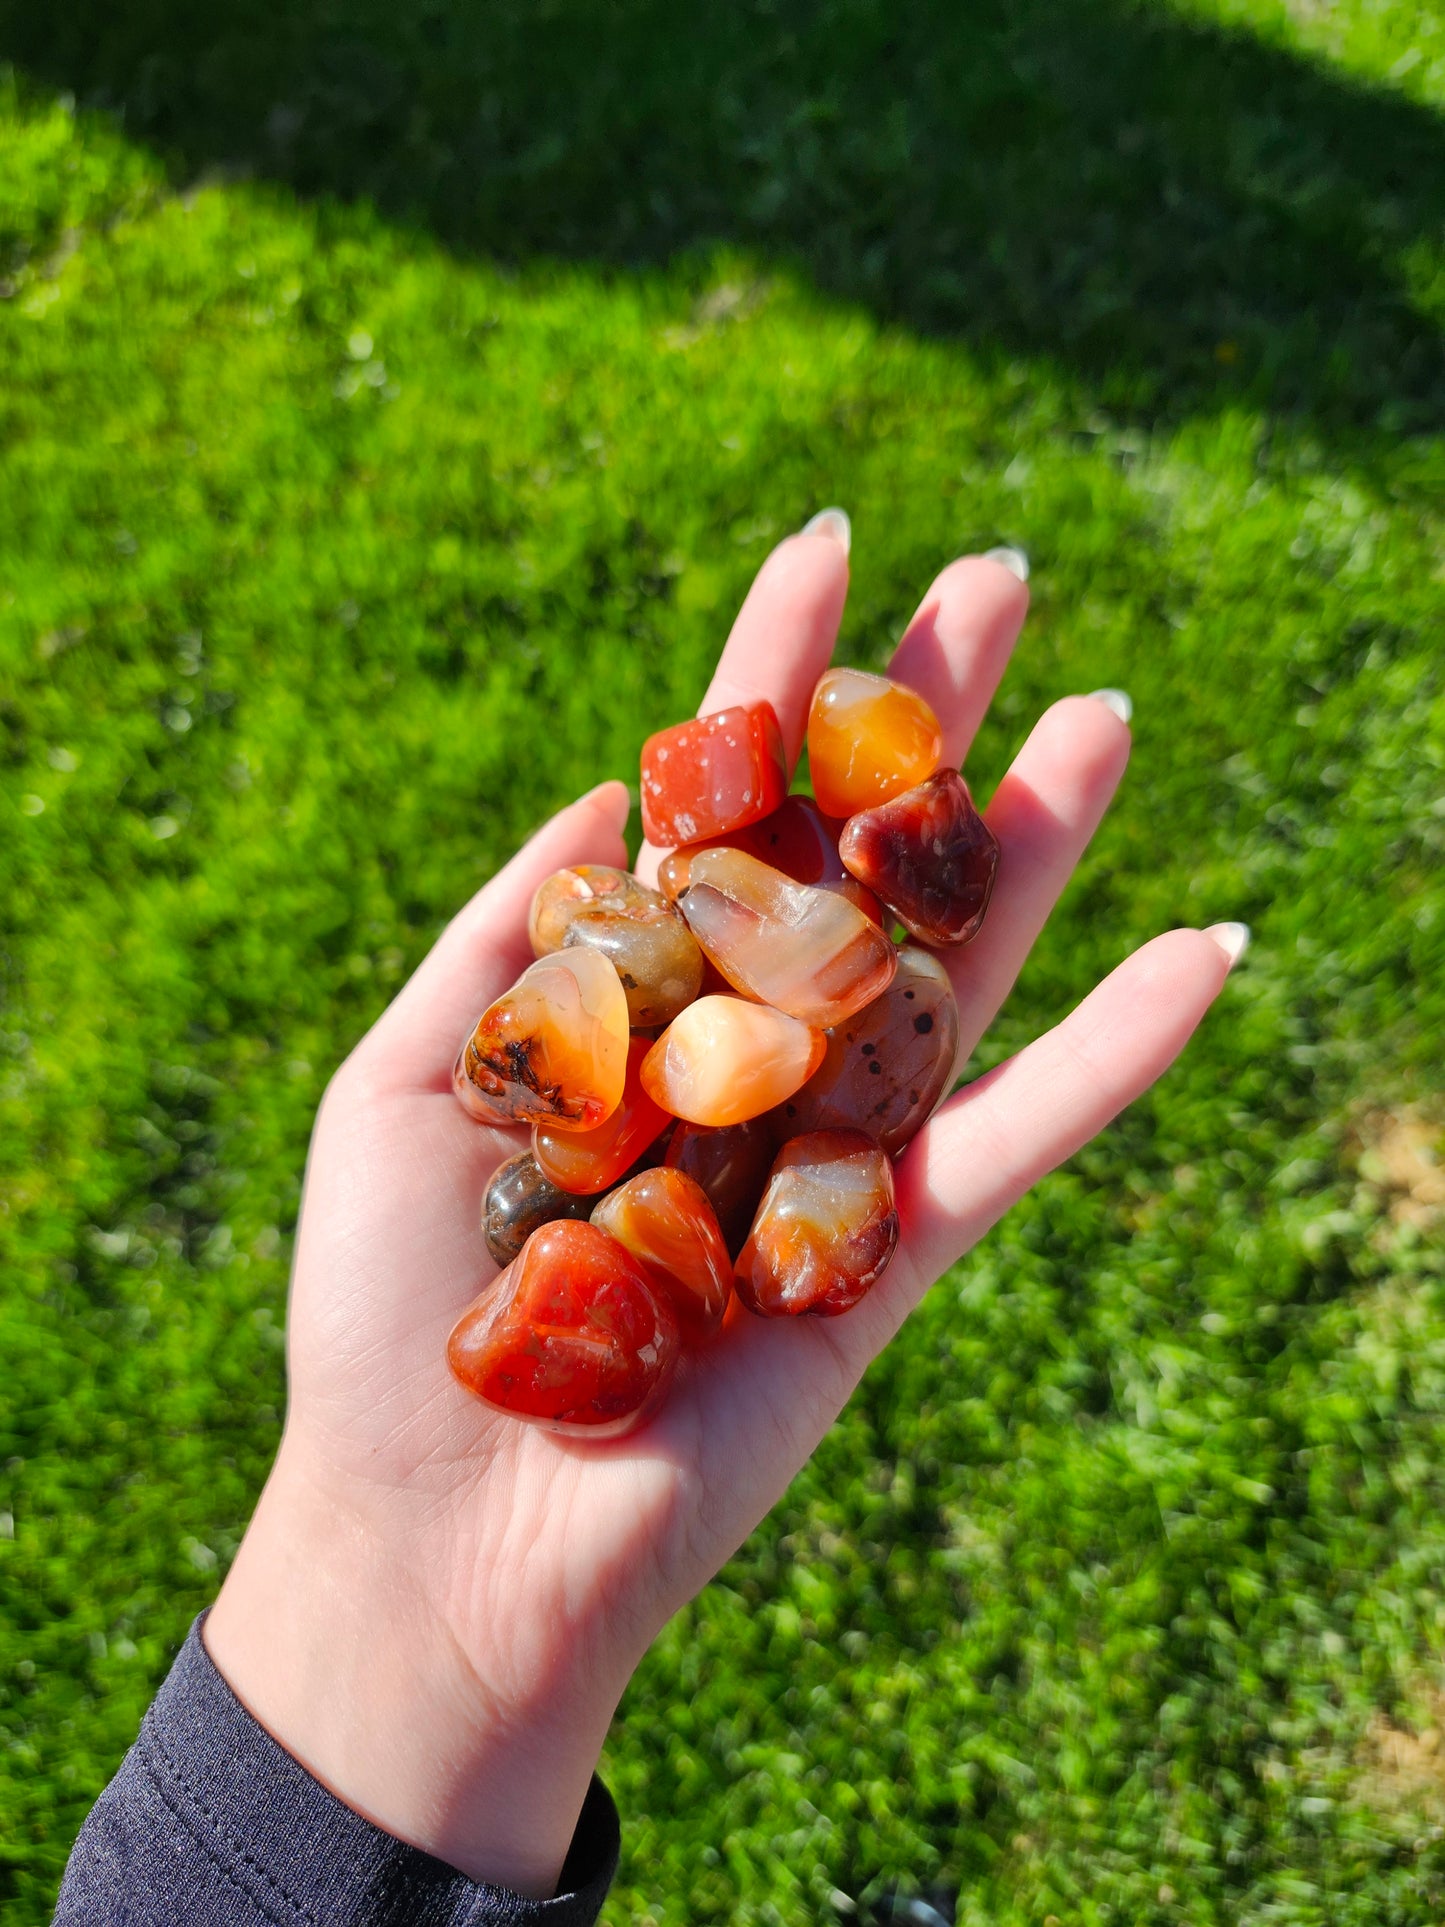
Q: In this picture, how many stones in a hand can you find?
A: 15